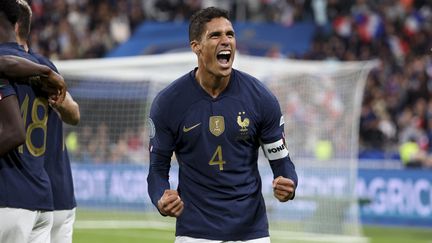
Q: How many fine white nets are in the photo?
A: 1